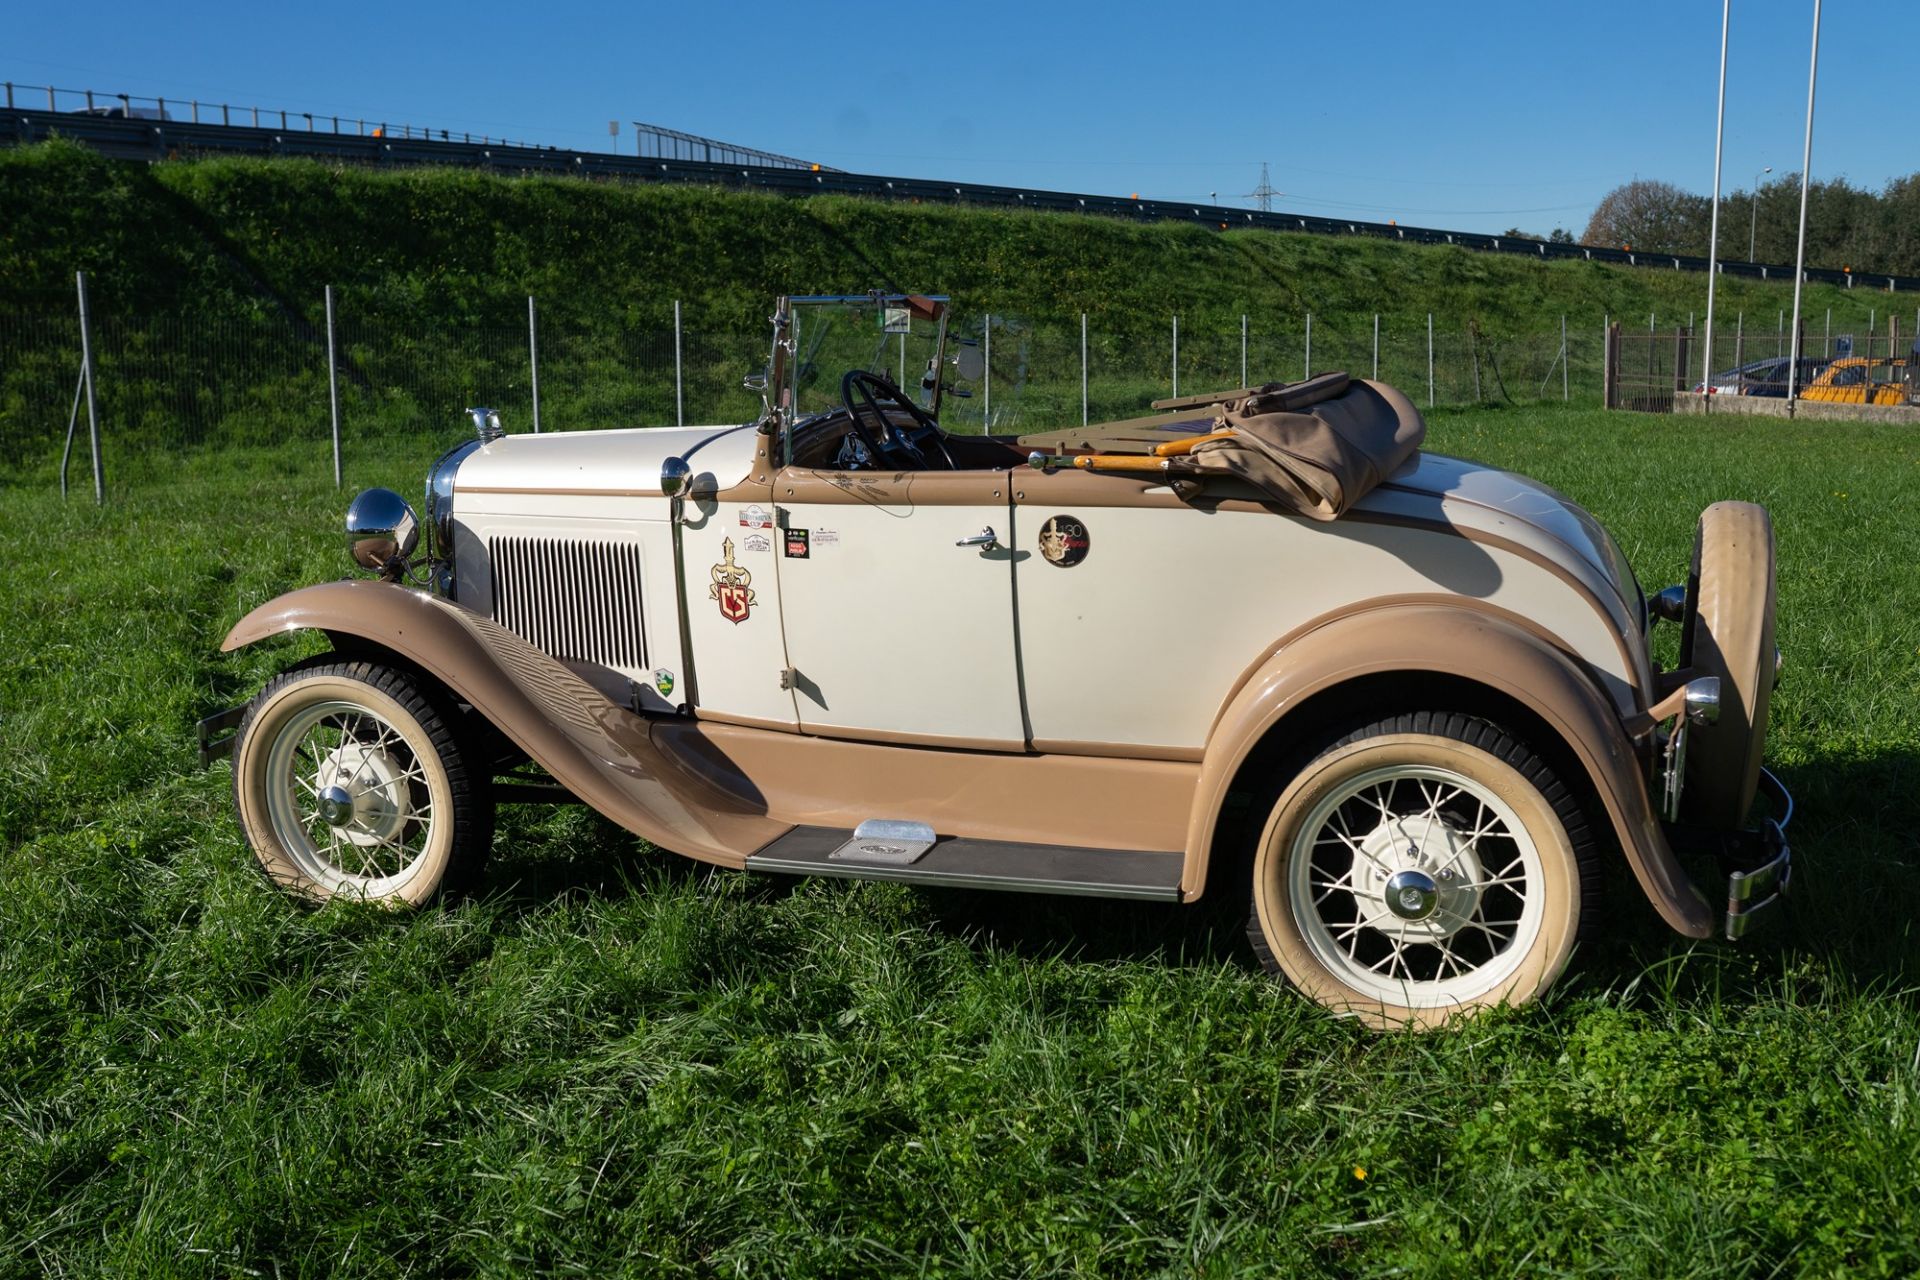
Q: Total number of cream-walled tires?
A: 2